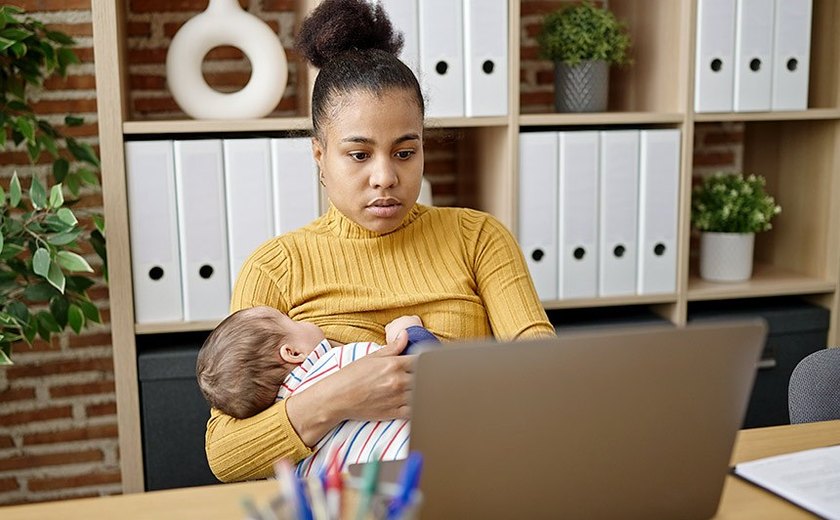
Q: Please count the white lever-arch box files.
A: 14